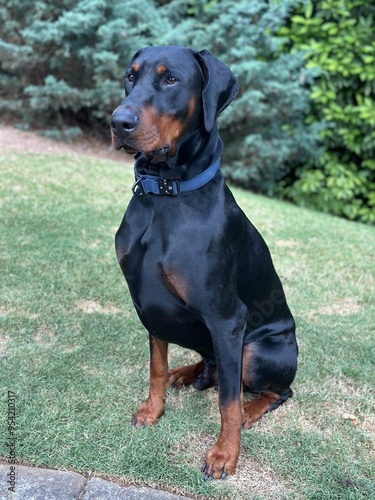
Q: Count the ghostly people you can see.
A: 0